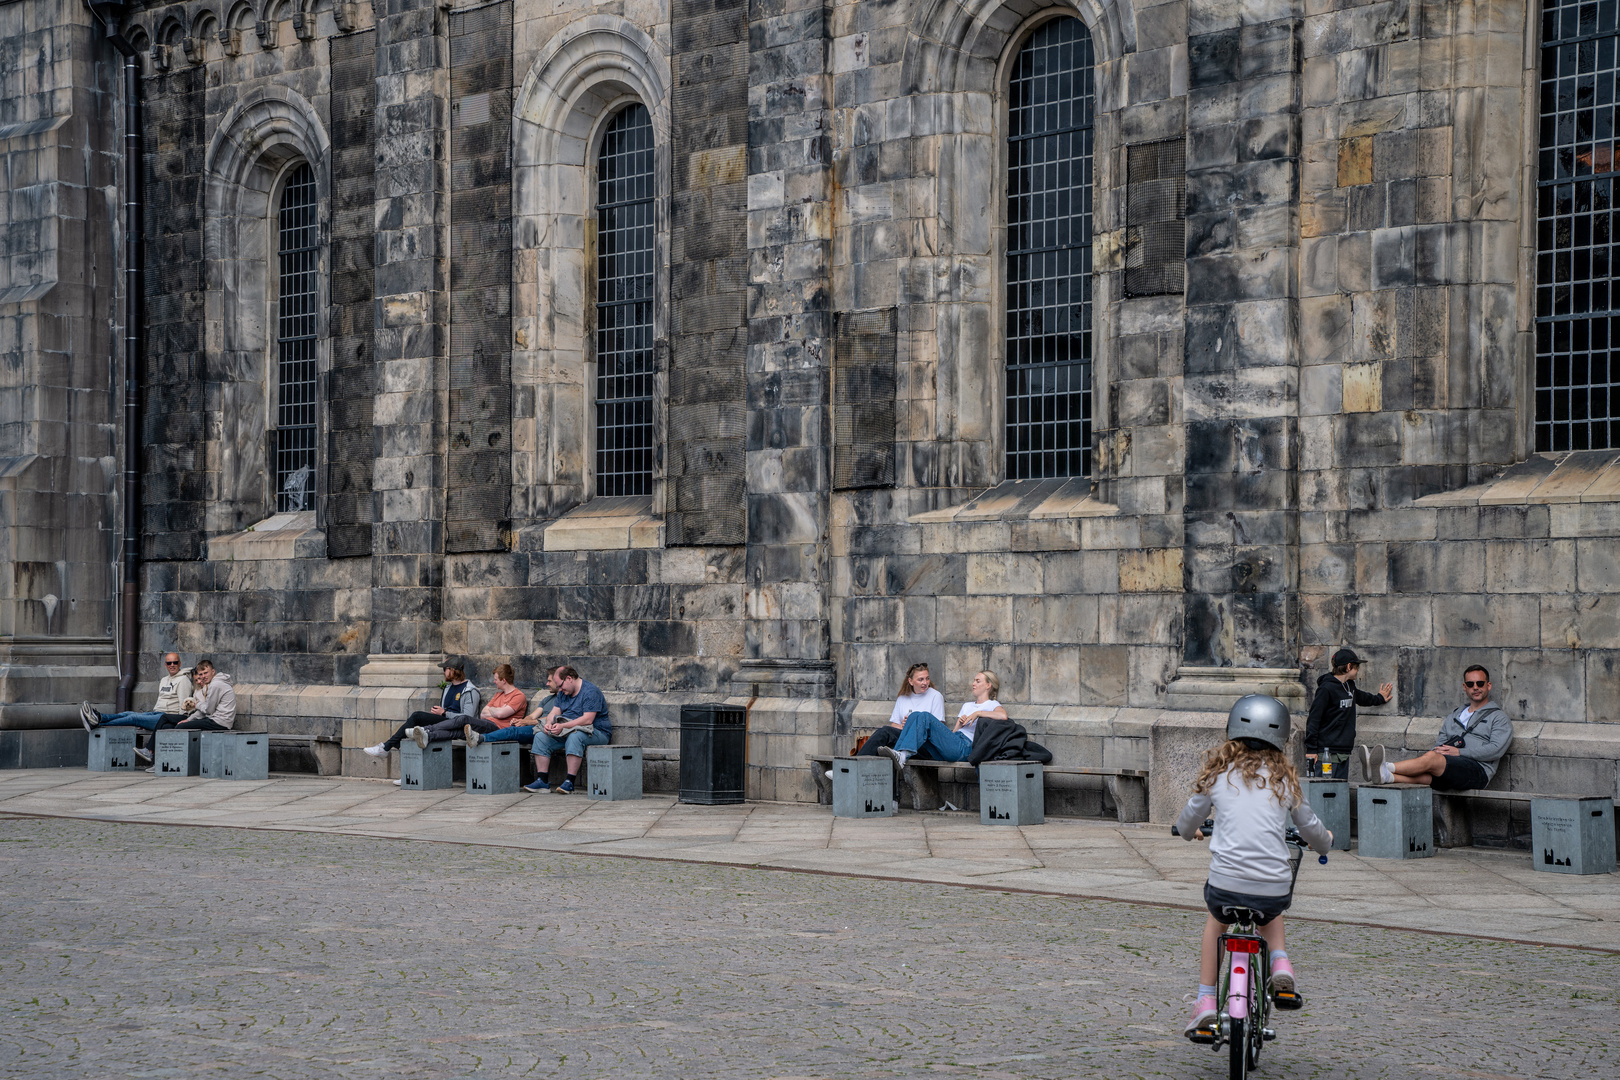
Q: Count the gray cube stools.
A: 12